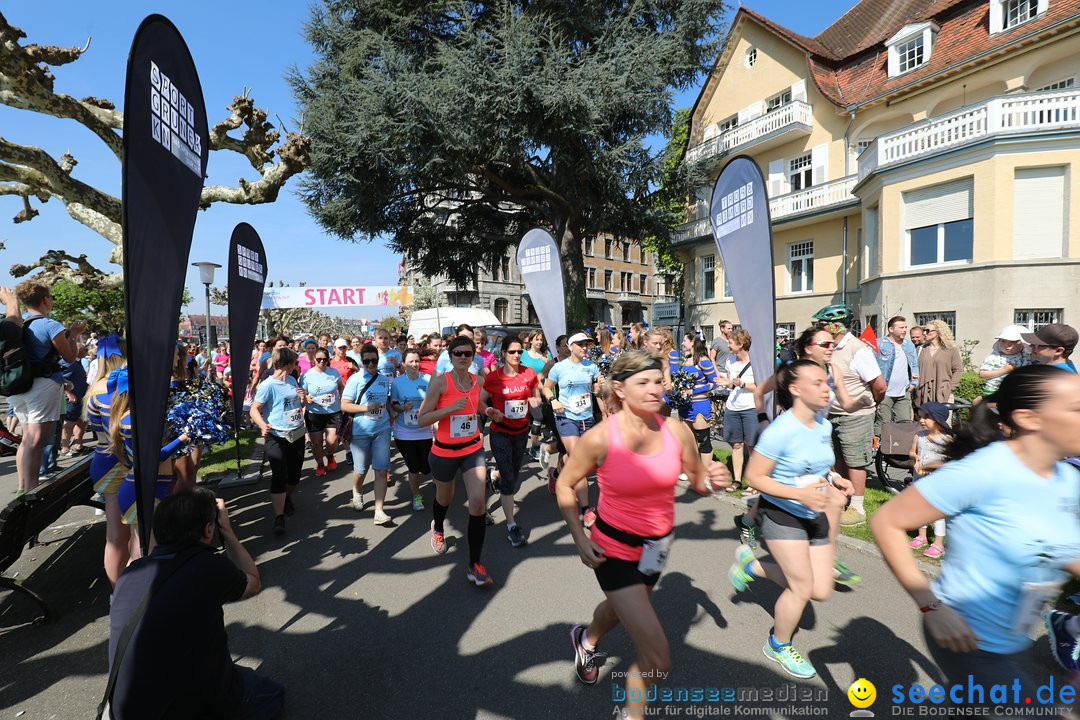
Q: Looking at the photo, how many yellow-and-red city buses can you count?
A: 0